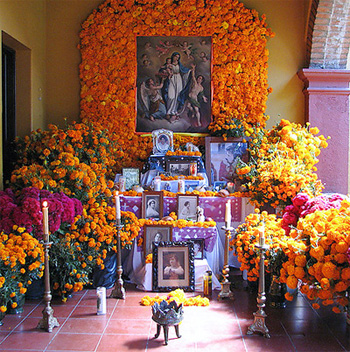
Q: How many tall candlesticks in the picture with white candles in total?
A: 4